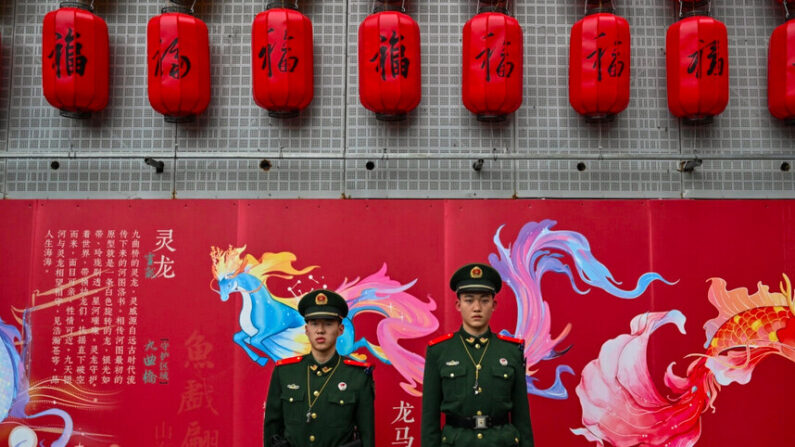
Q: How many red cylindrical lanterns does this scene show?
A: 8